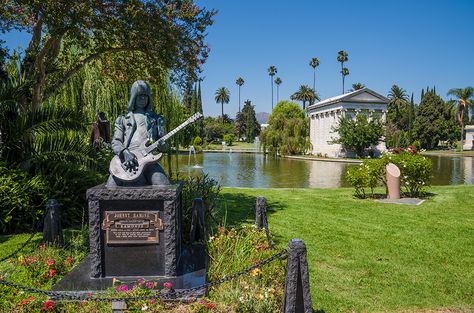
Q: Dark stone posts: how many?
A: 4